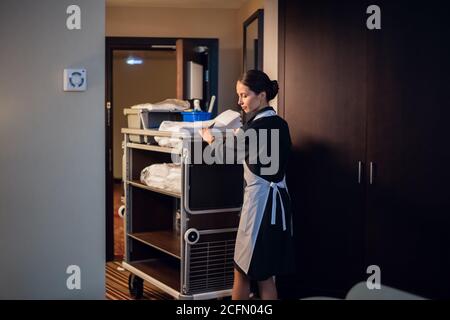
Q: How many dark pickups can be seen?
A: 0